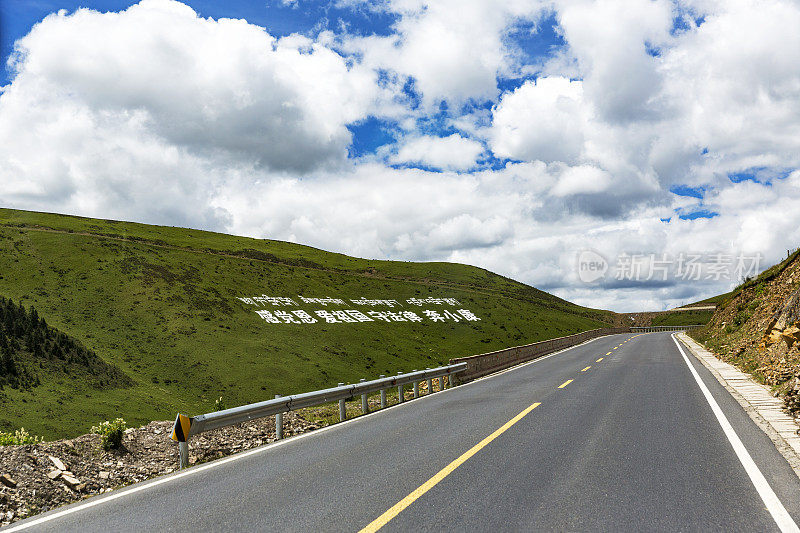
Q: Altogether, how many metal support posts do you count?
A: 10